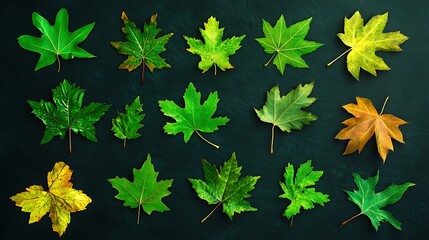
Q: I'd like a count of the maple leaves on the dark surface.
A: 15